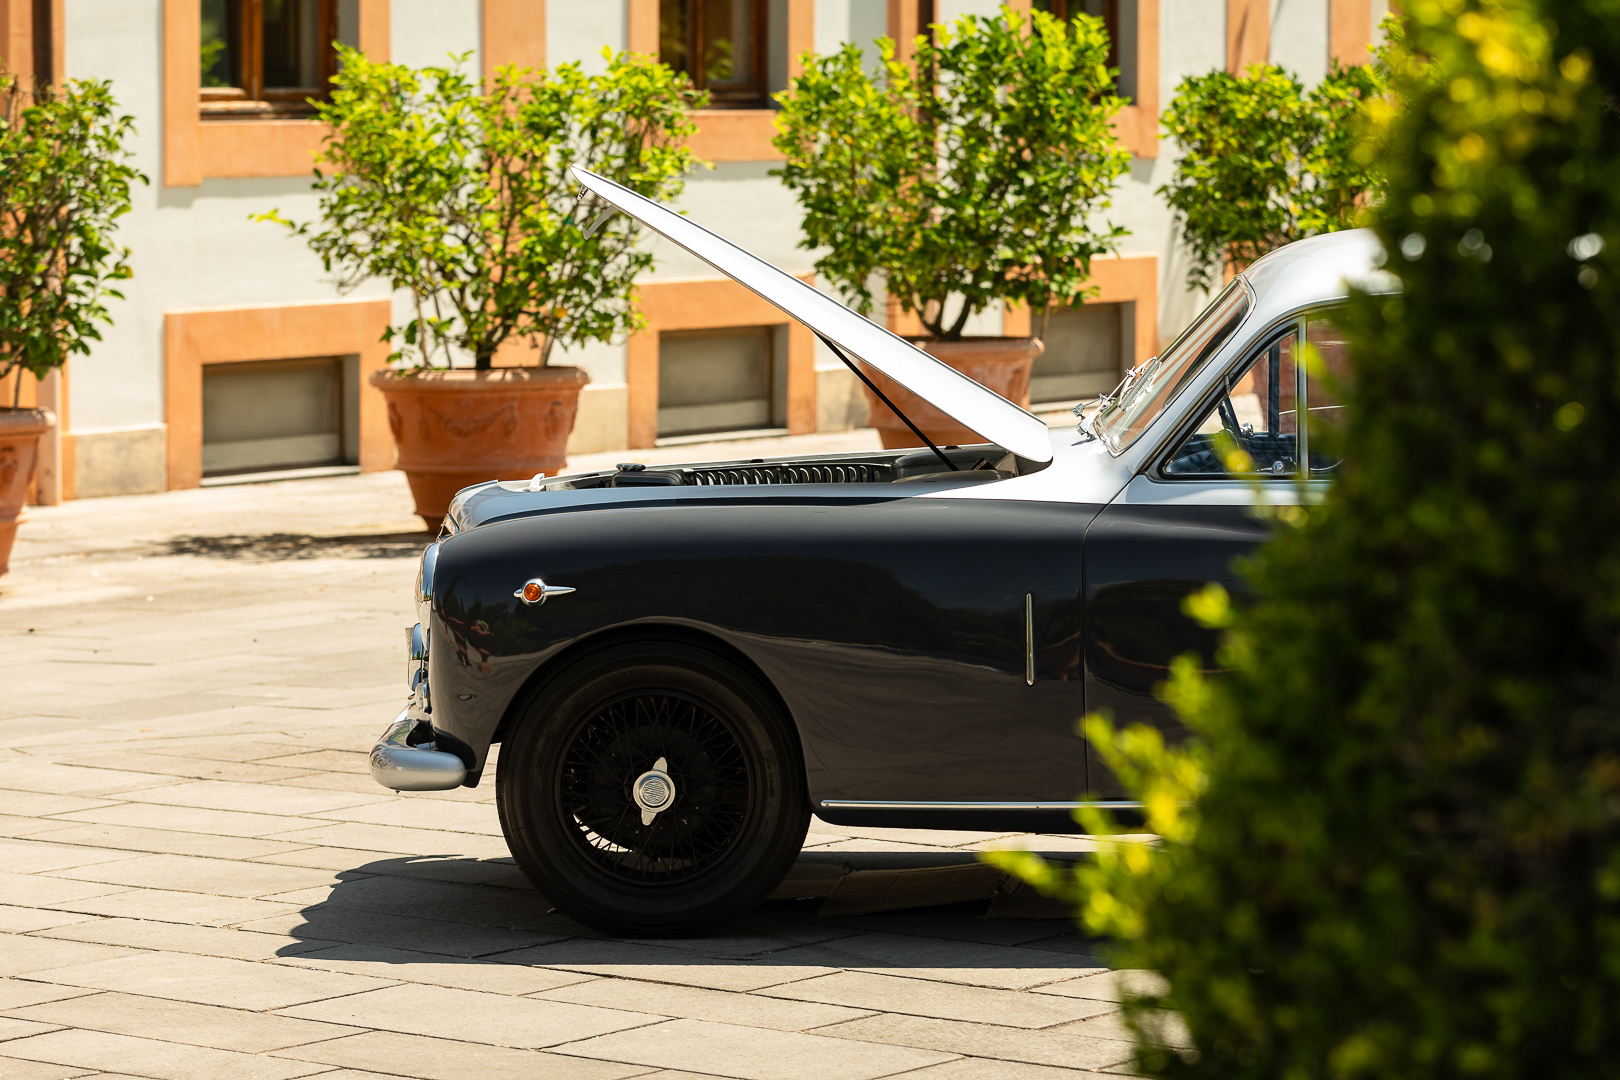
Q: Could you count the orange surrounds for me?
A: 6